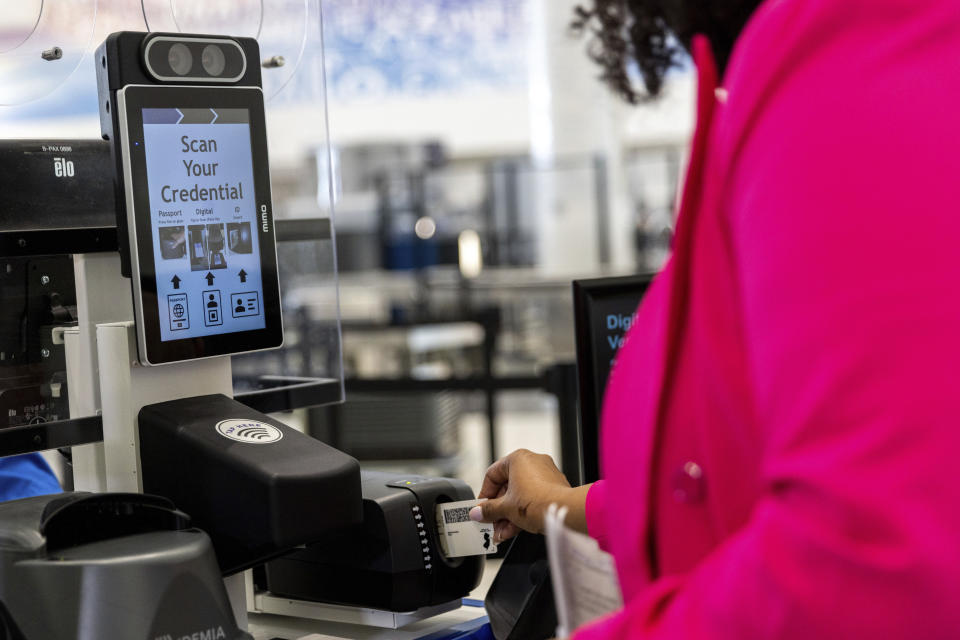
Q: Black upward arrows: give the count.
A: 3